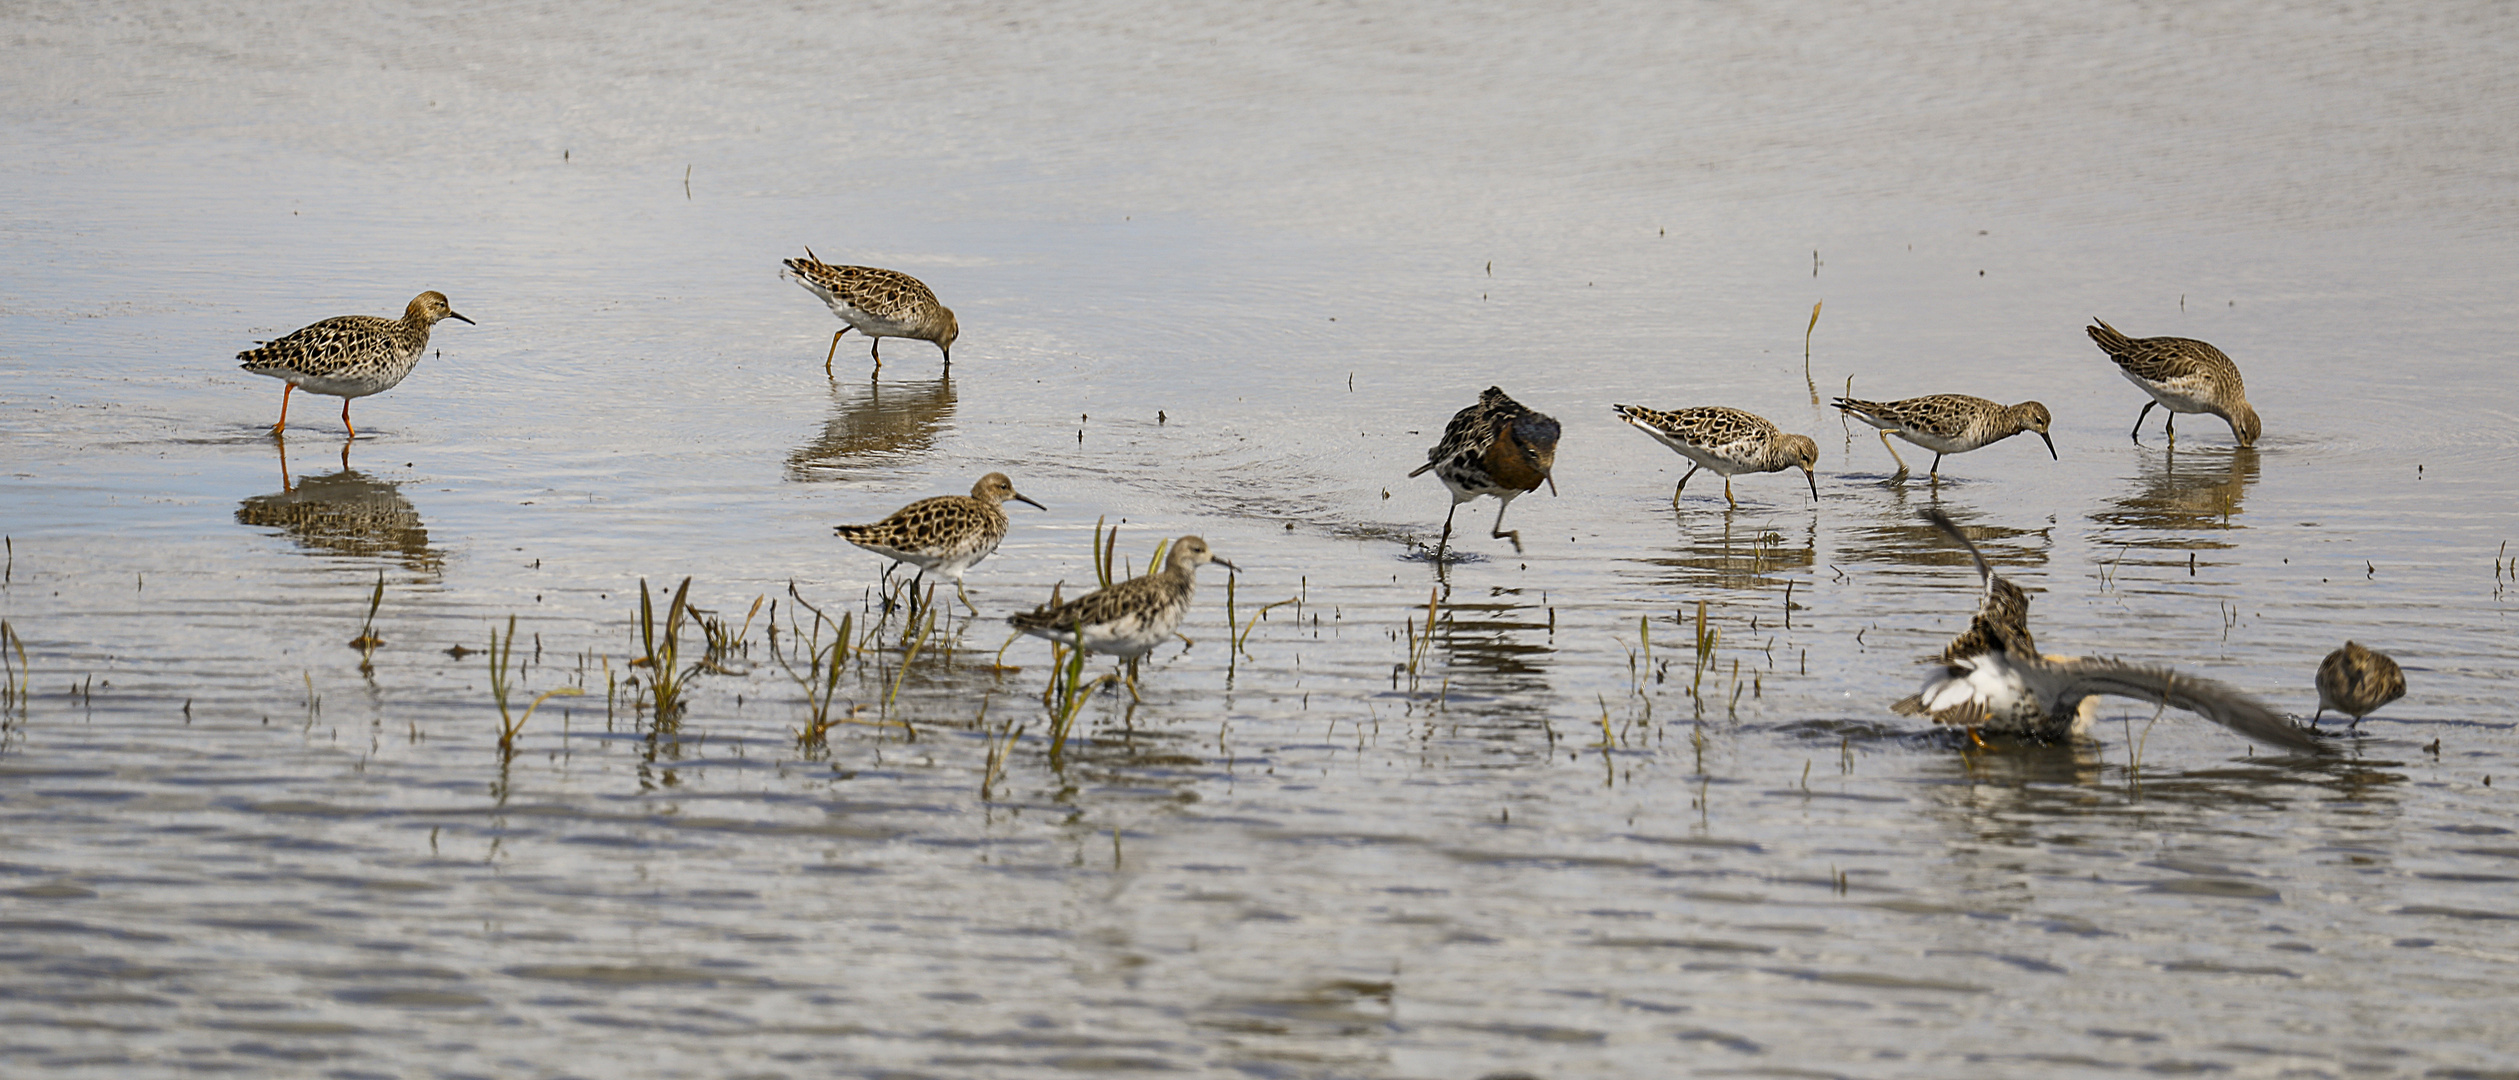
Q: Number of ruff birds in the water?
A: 10